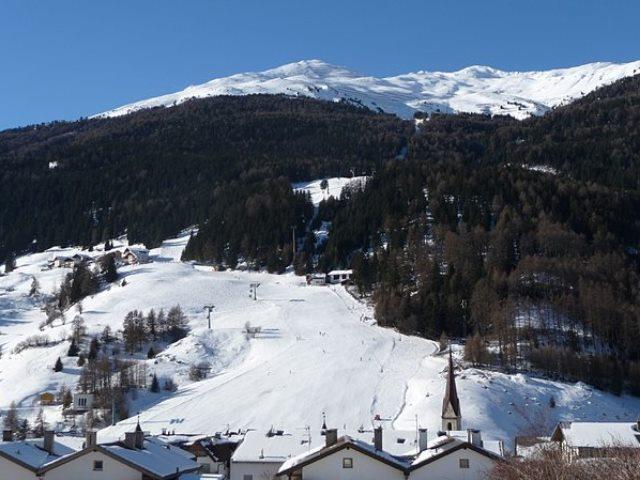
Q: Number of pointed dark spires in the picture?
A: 1